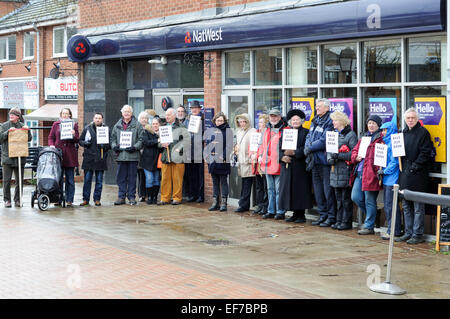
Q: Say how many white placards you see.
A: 11